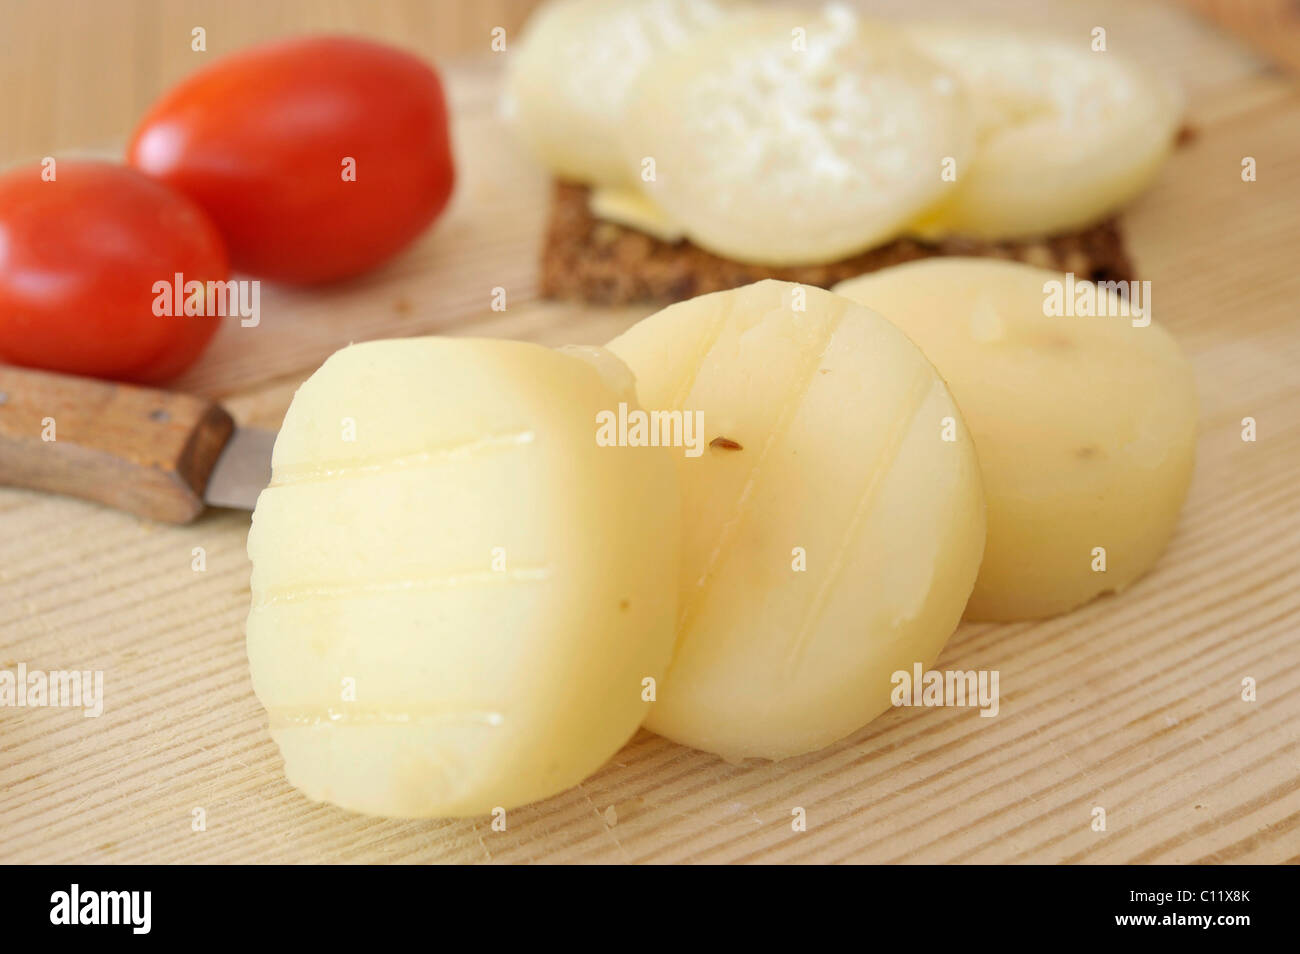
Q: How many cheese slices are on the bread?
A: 3